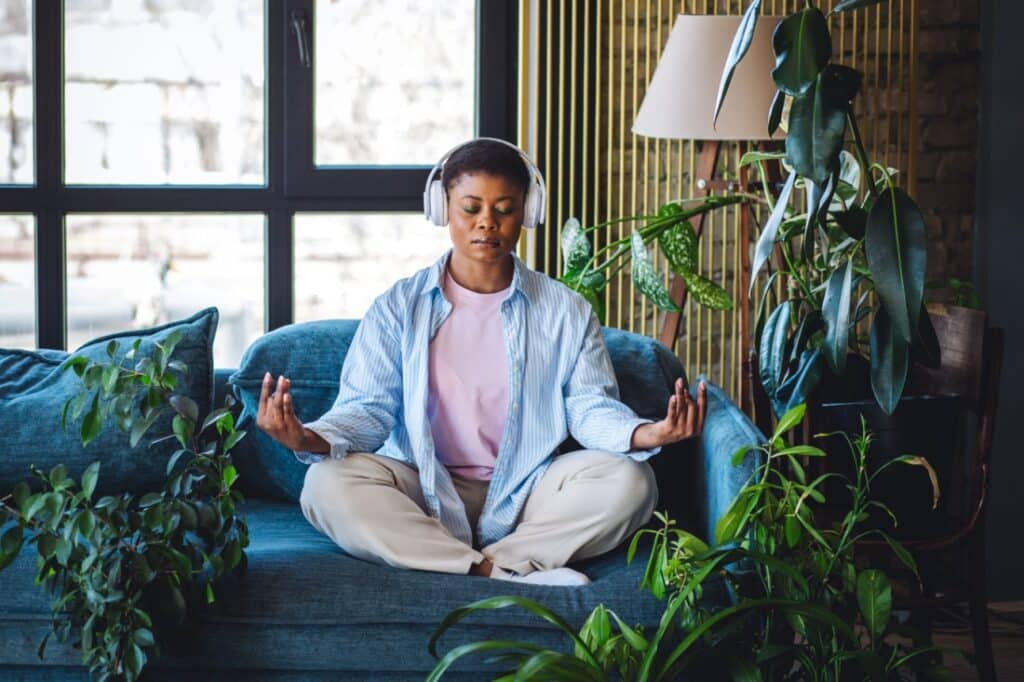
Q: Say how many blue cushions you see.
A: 2